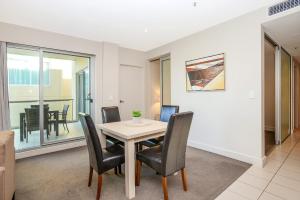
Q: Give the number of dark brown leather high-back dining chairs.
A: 4